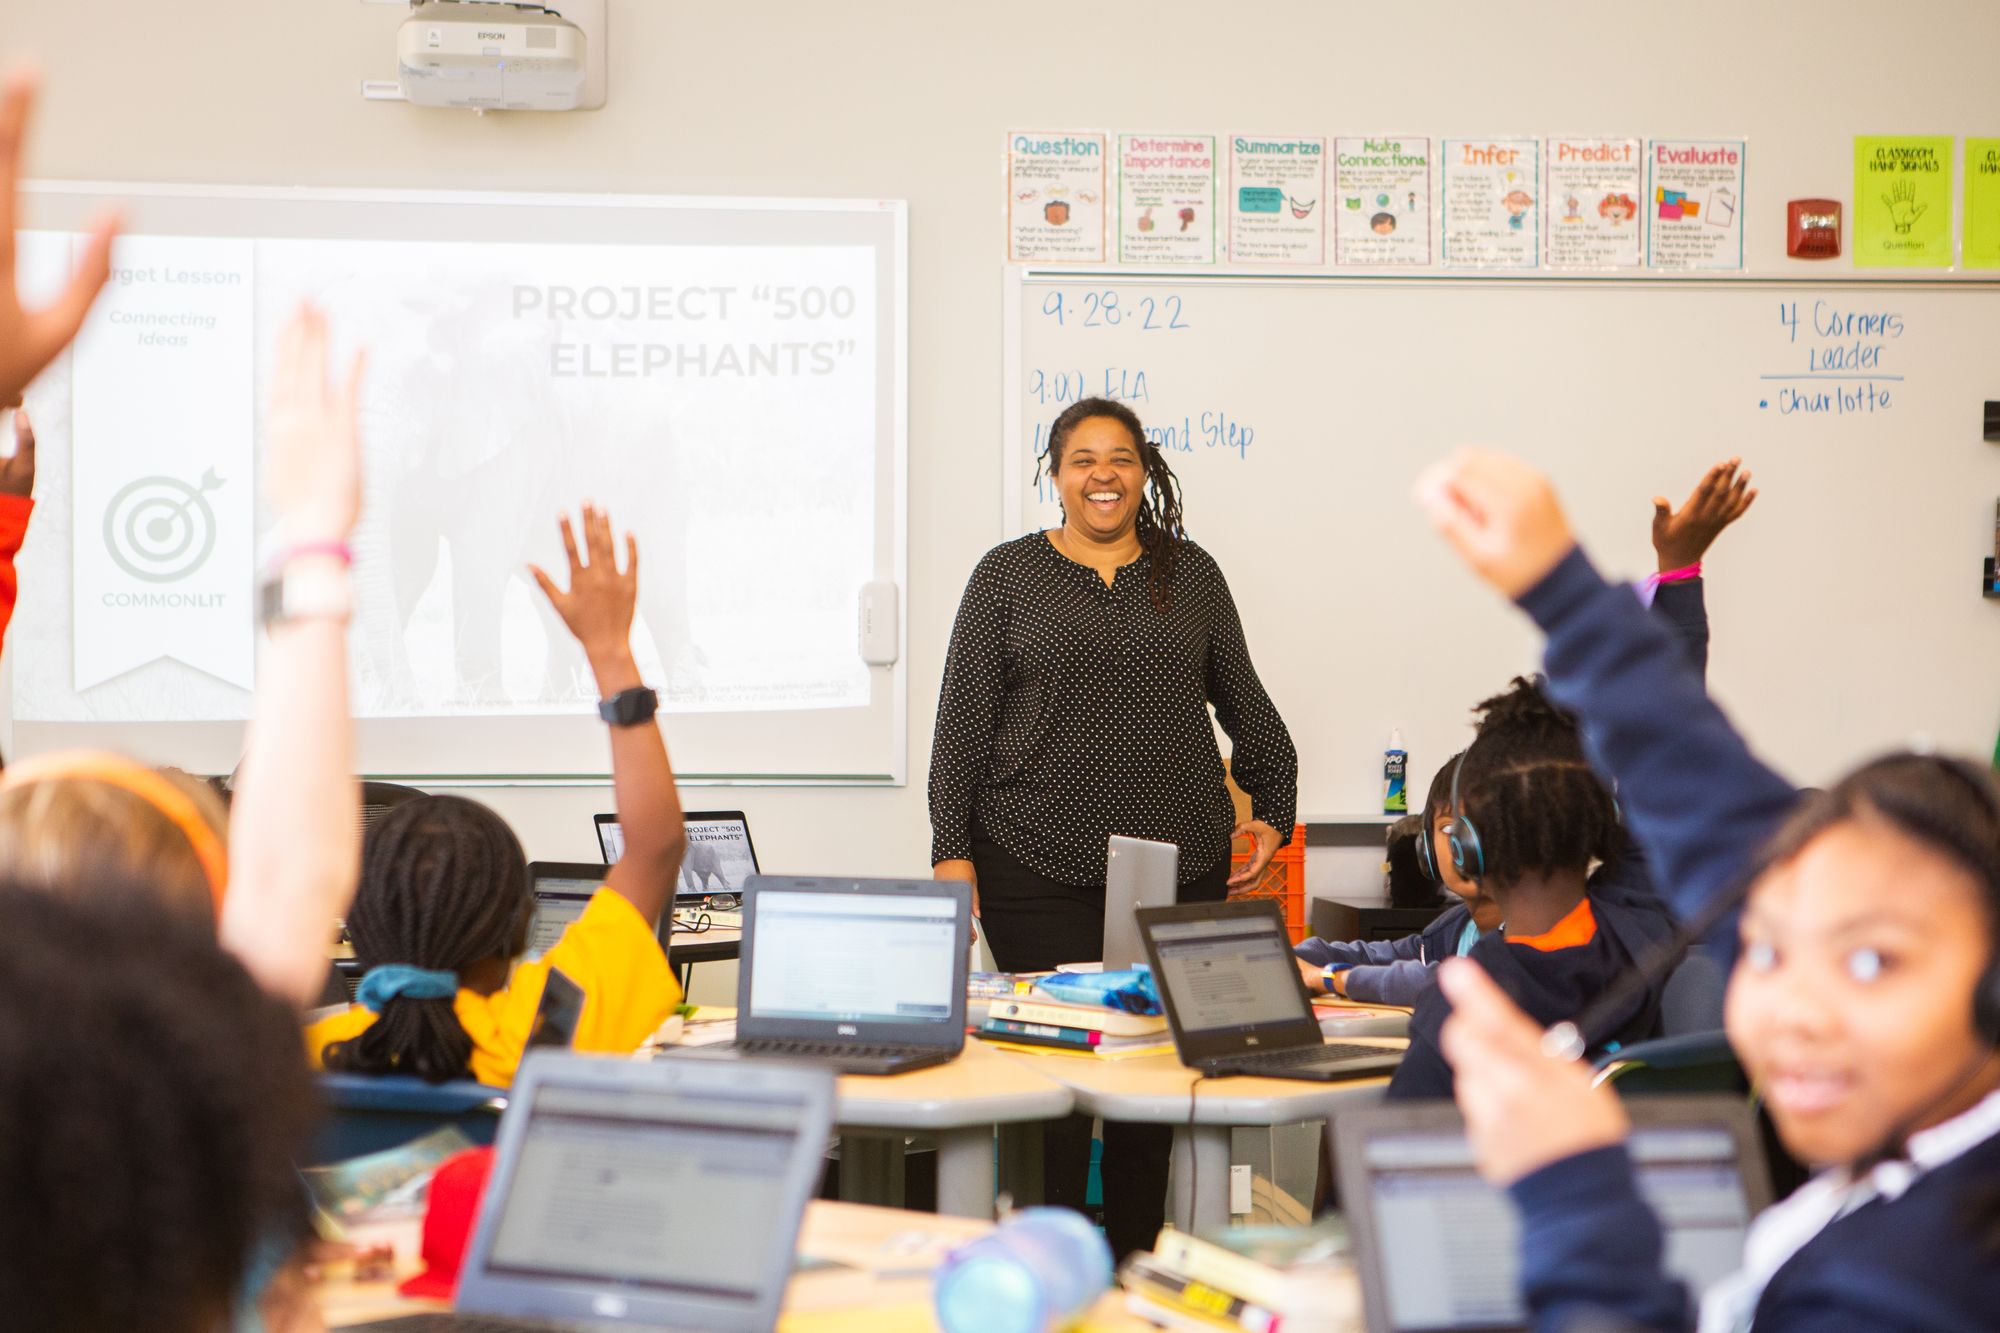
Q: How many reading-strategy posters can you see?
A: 7